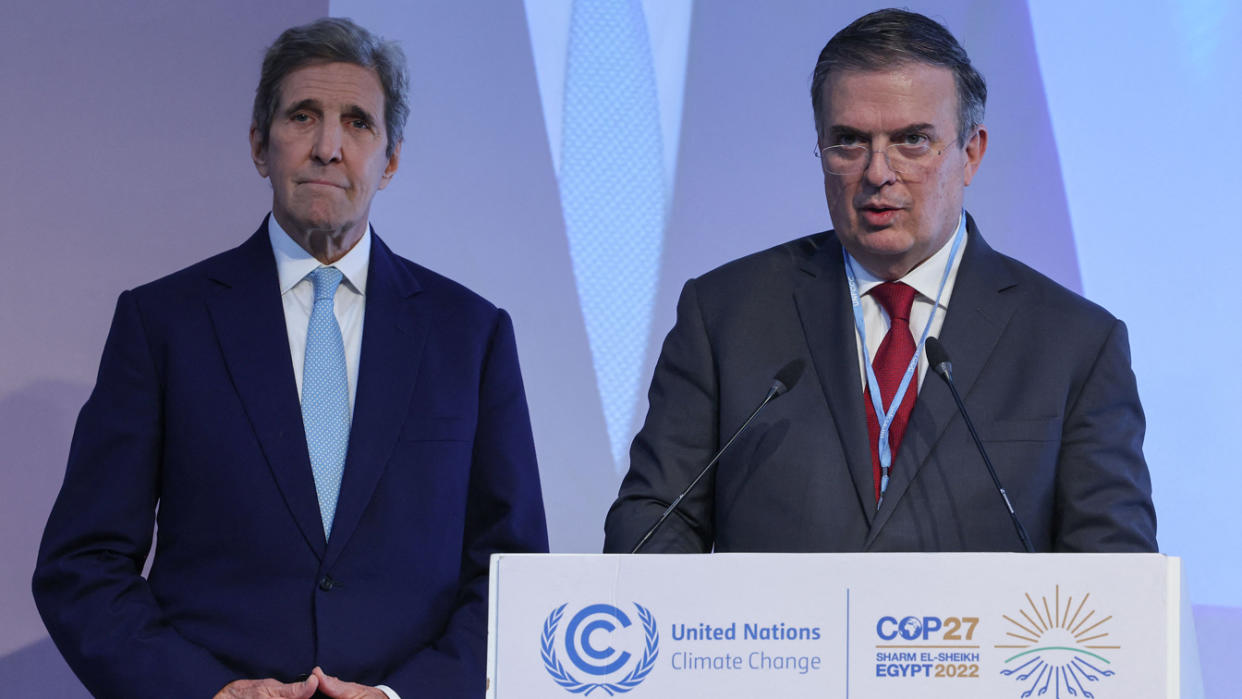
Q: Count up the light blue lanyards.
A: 1